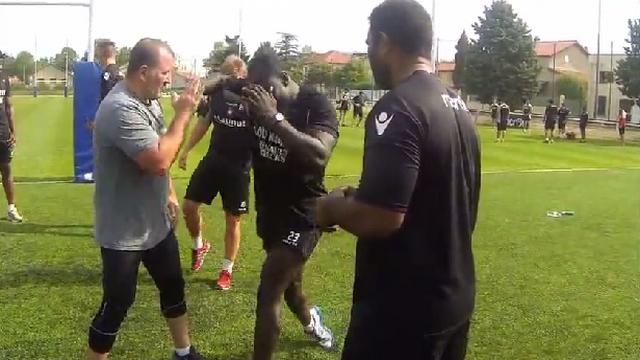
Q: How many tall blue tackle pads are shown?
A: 1